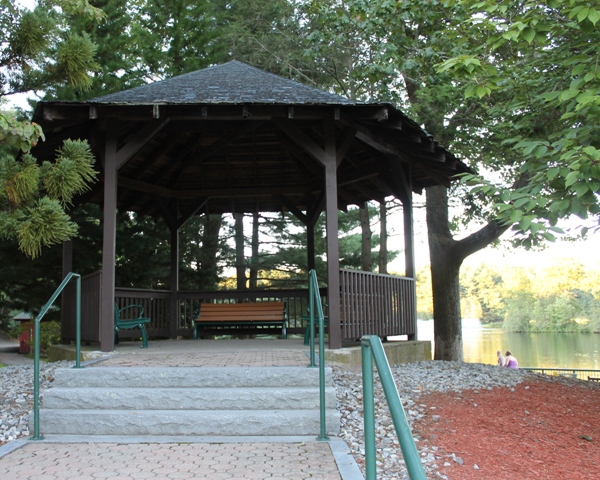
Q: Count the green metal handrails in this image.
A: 3